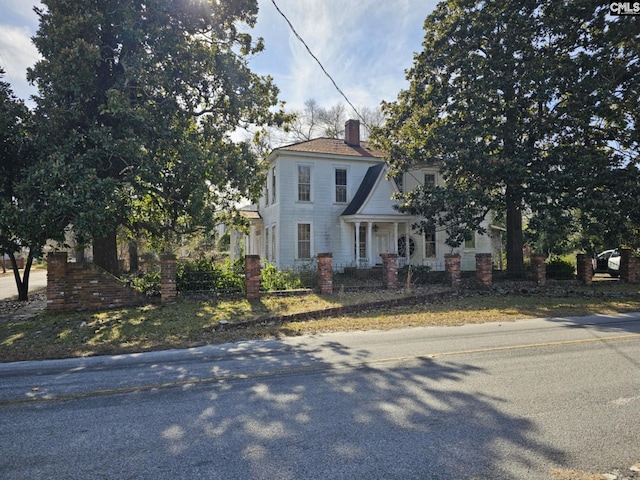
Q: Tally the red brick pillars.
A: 10